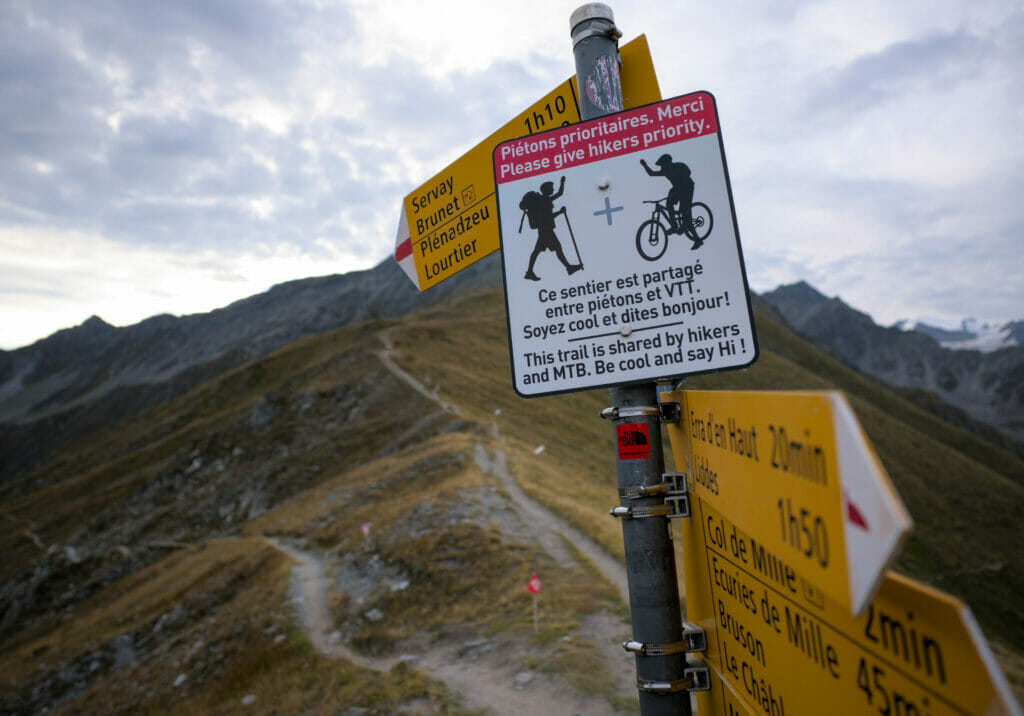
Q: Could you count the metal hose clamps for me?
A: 6